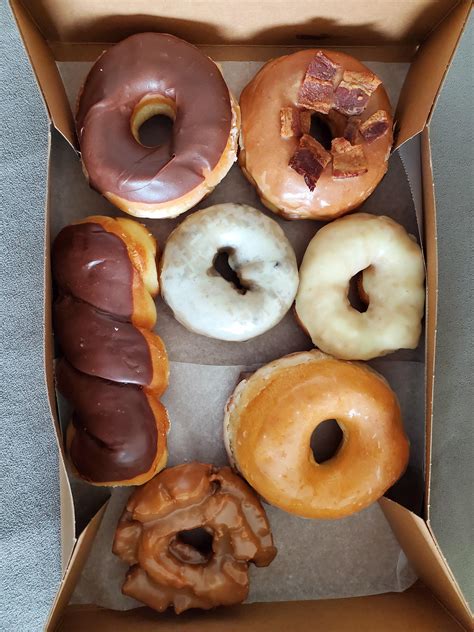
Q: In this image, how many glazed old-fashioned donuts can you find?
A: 1